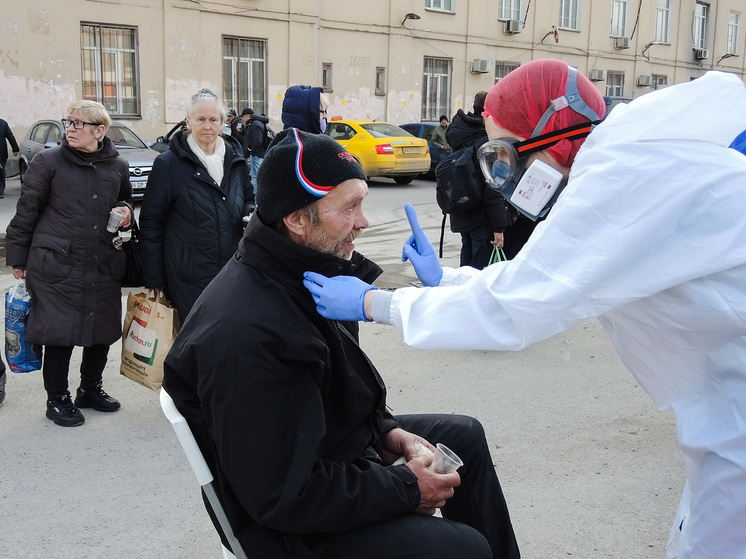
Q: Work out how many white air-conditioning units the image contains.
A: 6